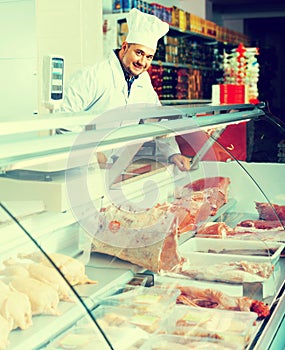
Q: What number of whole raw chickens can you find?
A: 5